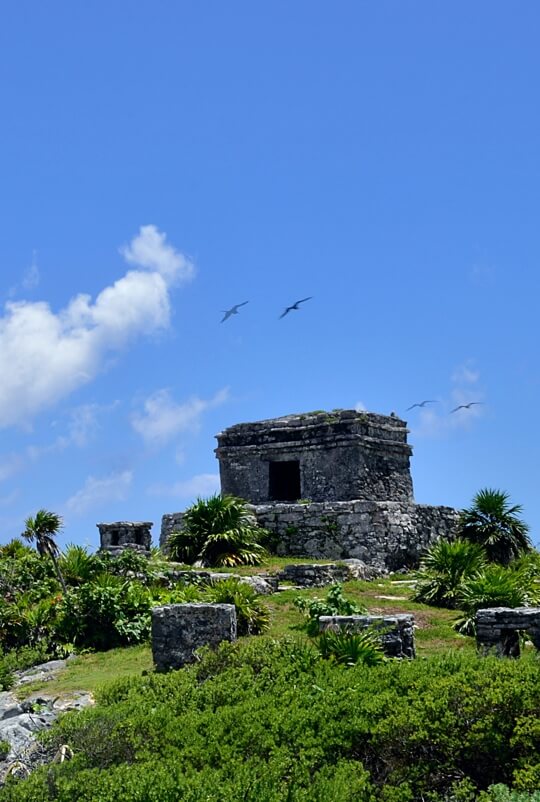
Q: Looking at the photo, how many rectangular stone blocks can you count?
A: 3